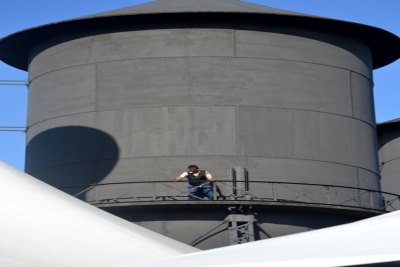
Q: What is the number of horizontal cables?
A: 4